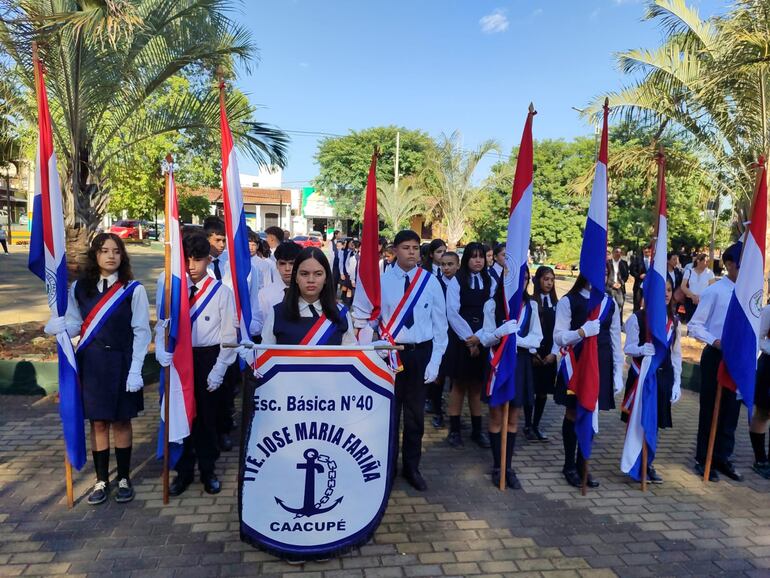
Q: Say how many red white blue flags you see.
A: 8